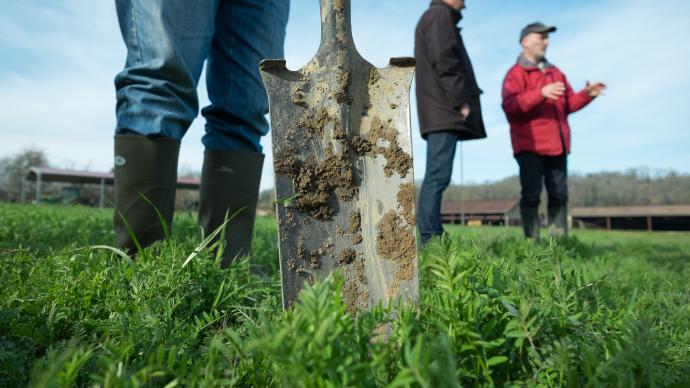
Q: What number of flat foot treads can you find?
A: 2